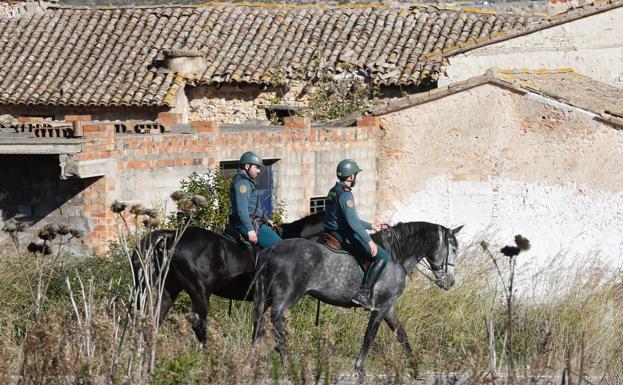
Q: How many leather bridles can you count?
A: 1